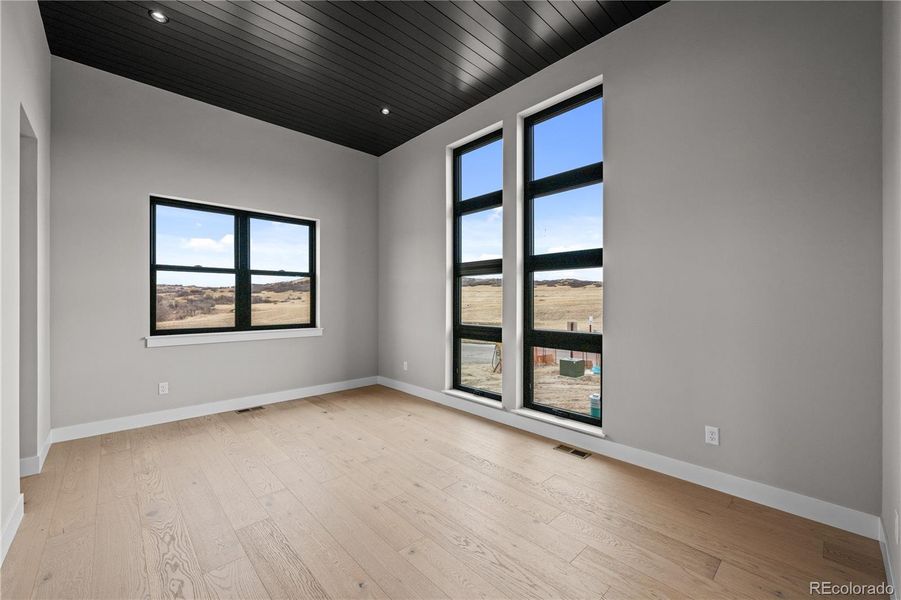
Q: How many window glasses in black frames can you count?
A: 12